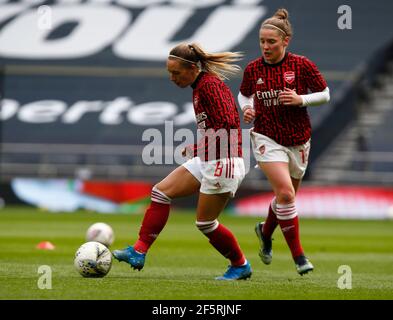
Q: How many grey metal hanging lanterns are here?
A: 0